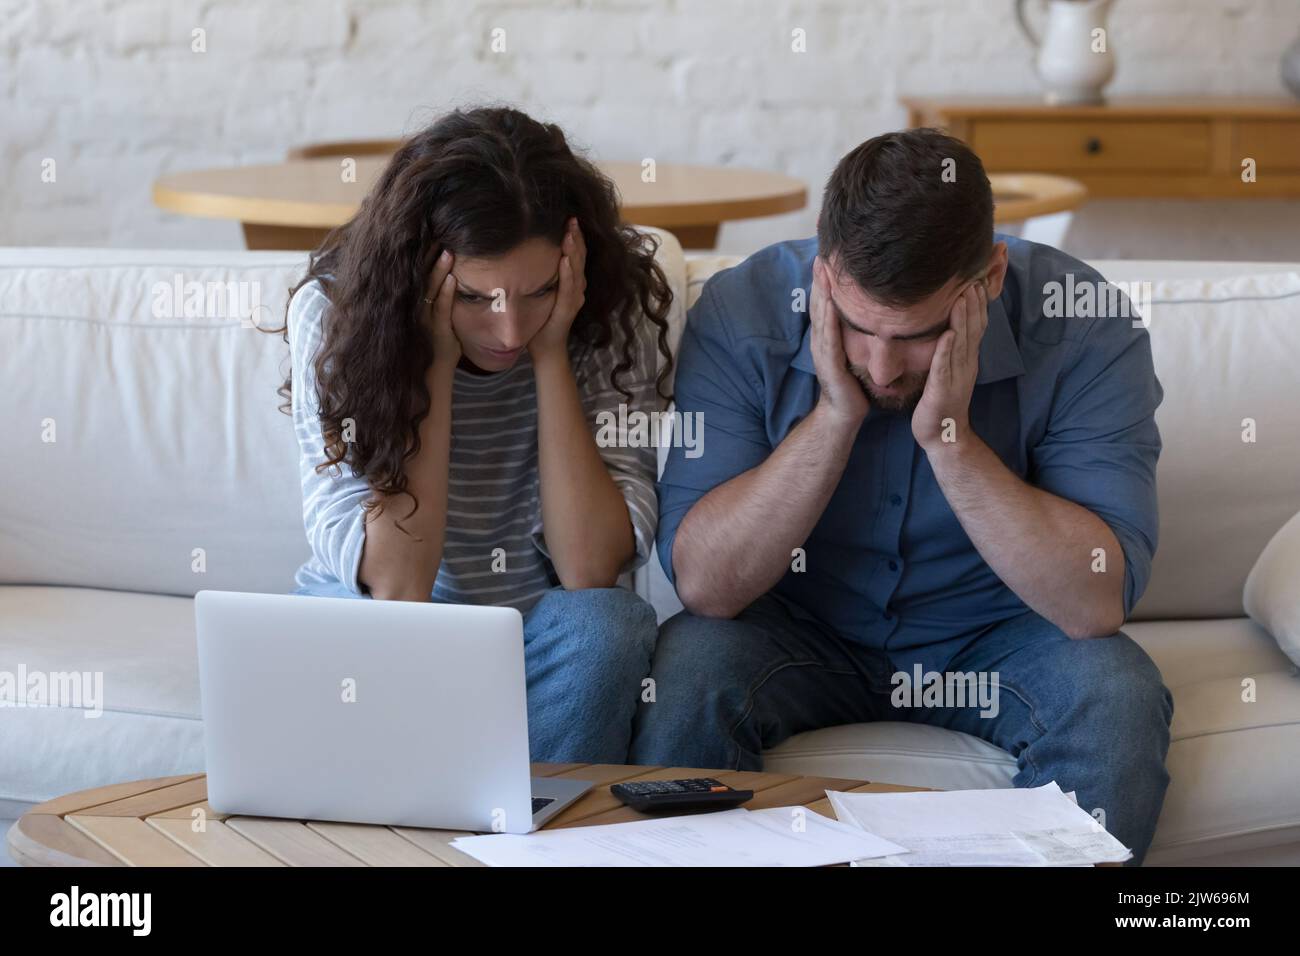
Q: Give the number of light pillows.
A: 1